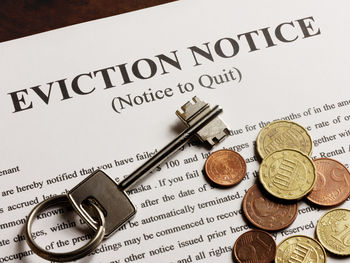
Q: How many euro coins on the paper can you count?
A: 8